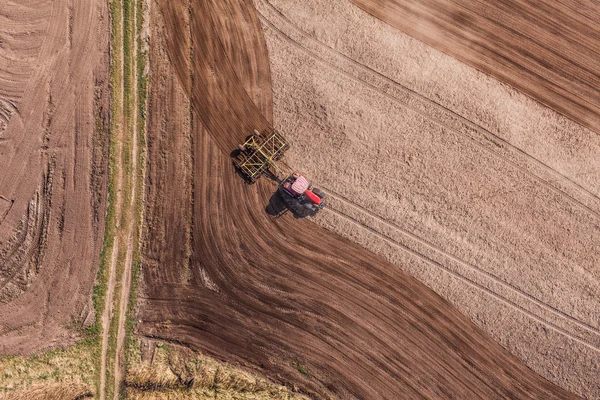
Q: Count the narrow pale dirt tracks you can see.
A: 2